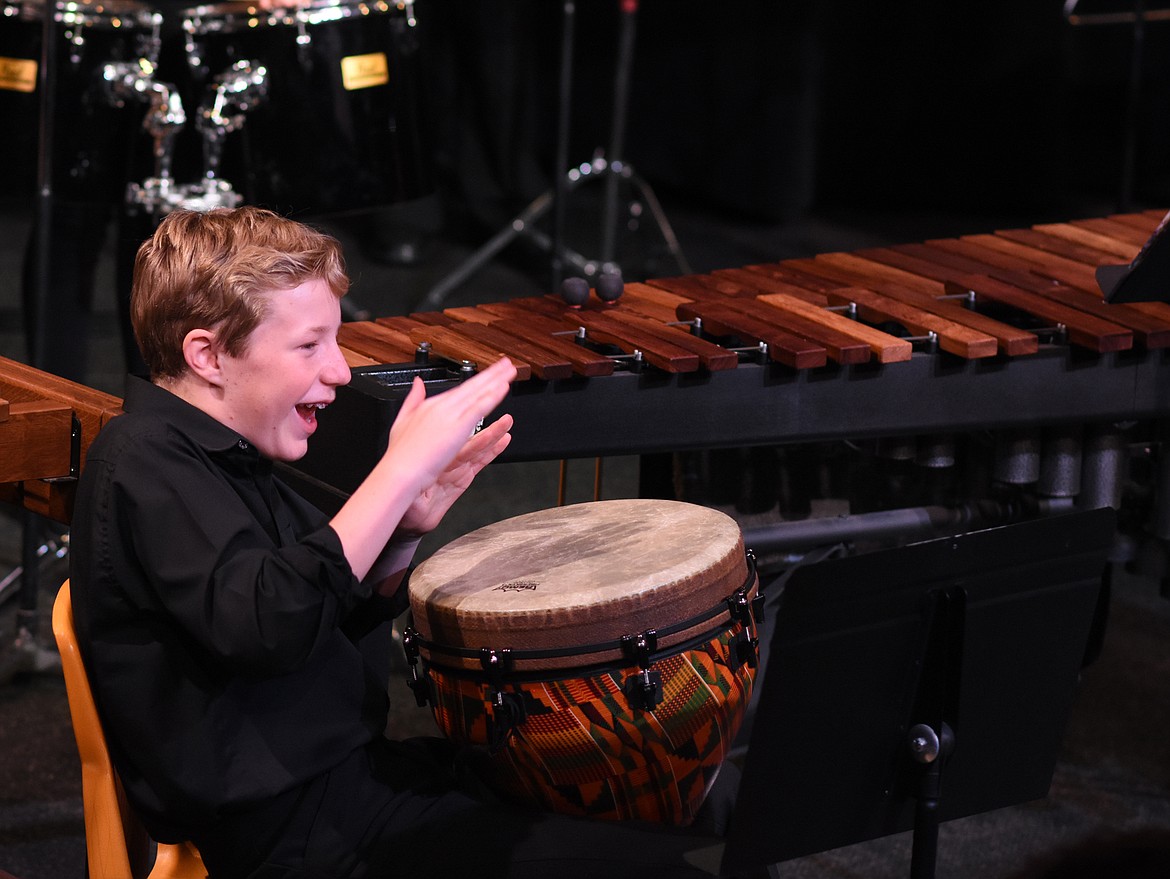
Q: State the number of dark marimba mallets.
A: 2